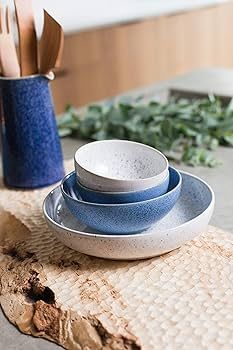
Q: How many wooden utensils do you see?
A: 3